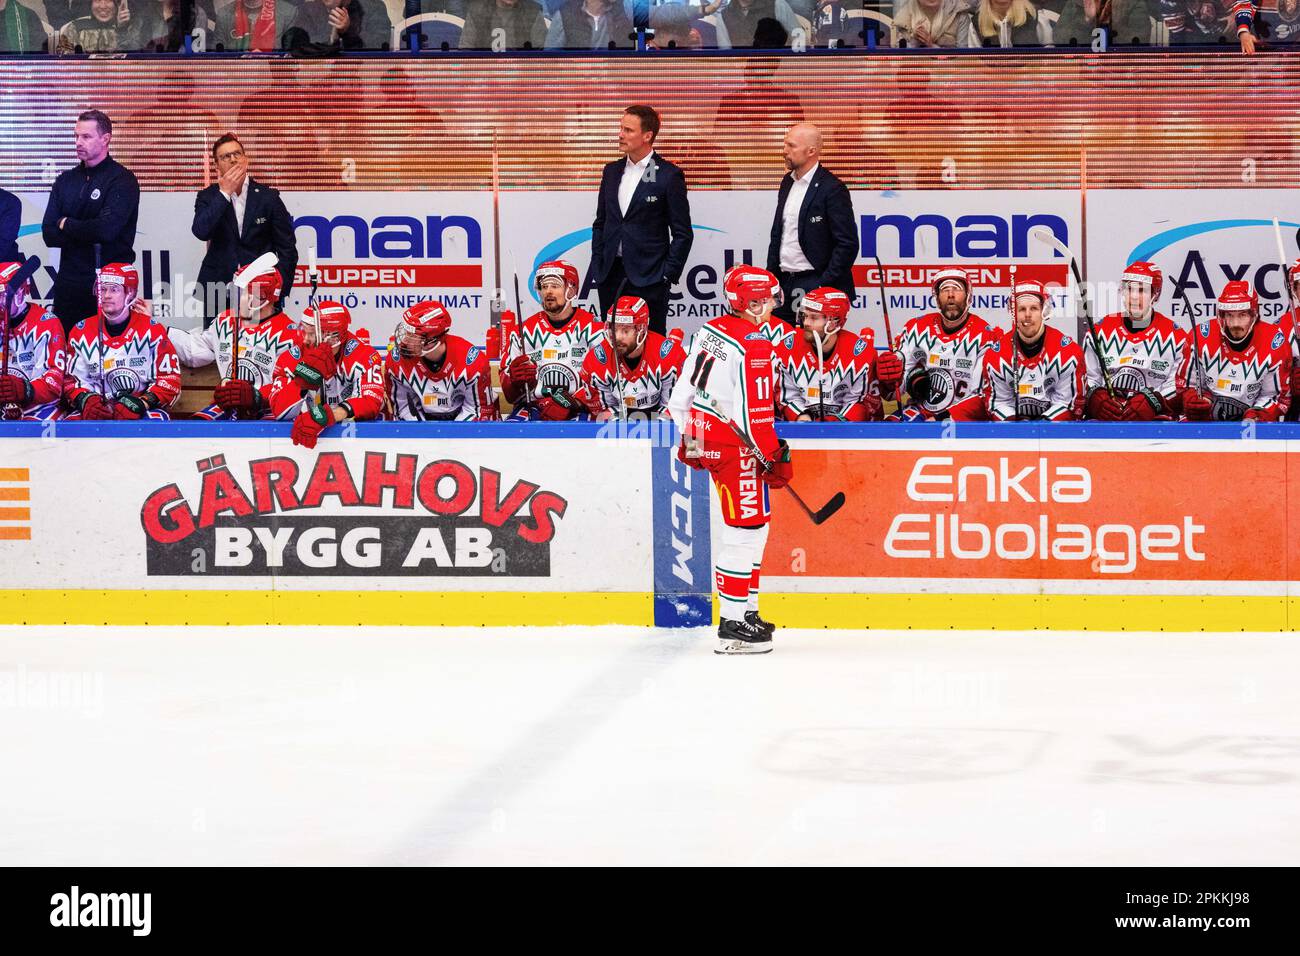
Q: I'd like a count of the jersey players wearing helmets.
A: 14